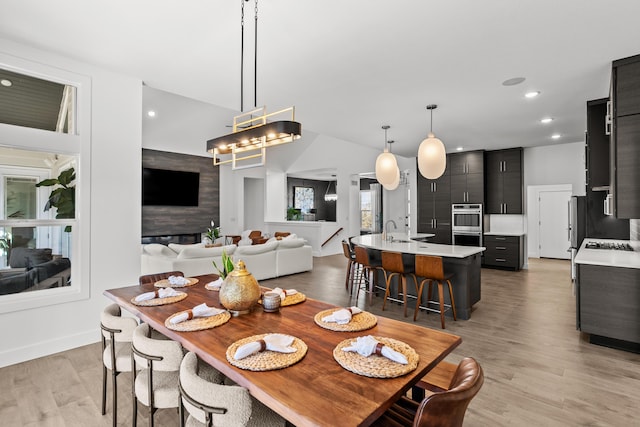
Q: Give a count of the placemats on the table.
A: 8